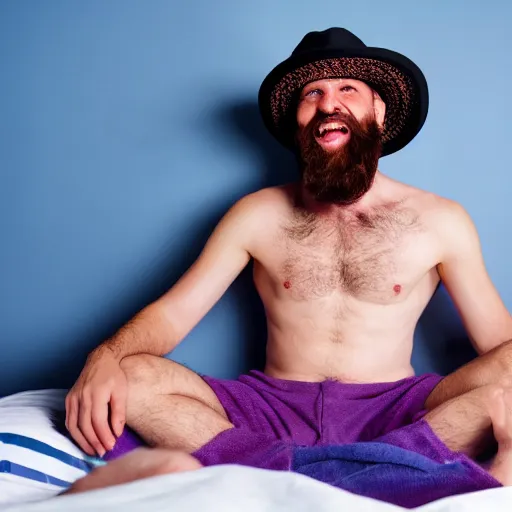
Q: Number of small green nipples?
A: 0